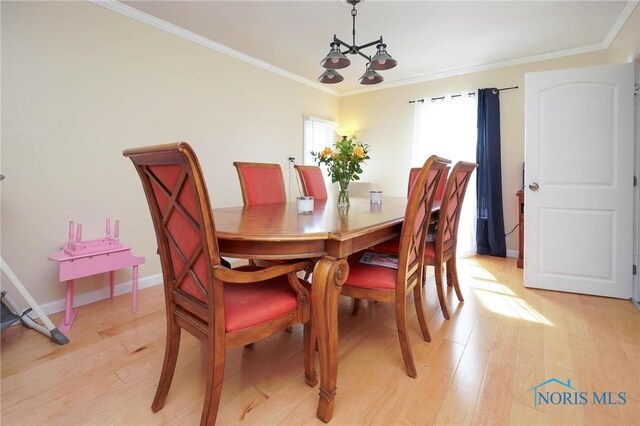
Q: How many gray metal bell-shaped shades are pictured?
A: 4